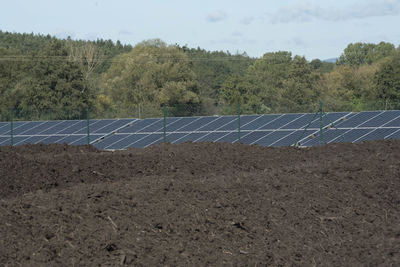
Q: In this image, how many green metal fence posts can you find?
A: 5